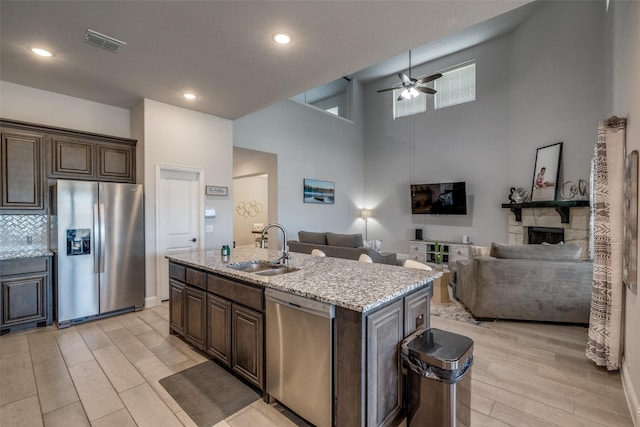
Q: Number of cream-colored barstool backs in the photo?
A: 3